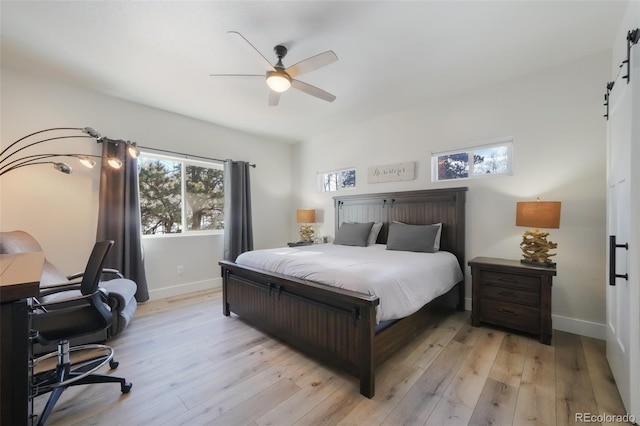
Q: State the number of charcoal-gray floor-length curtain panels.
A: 2